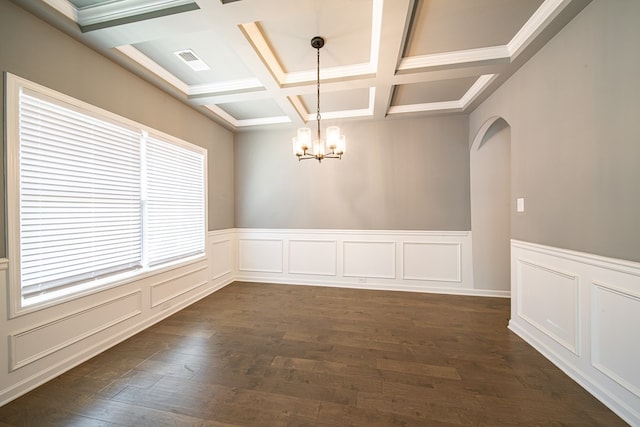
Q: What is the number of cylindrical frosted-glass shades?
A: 5